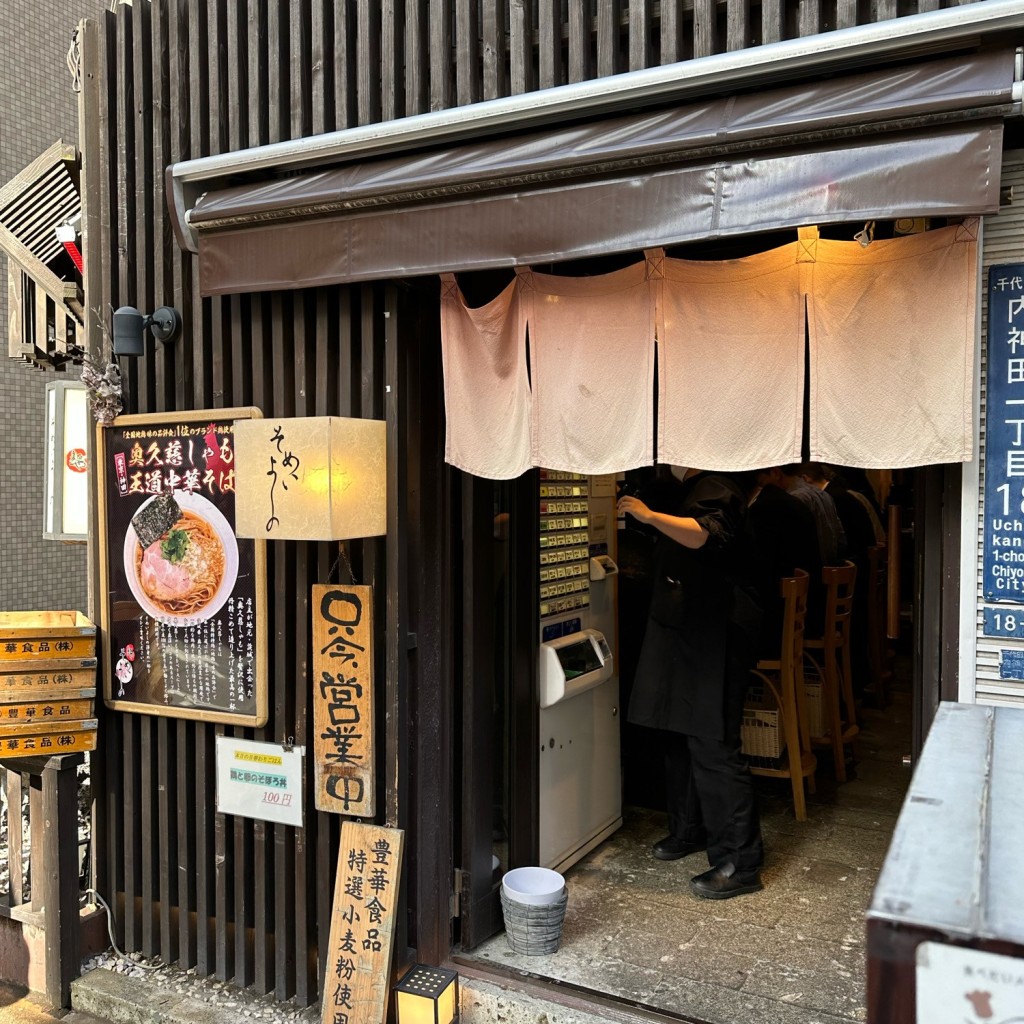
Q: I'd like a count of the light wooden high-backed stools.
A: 2